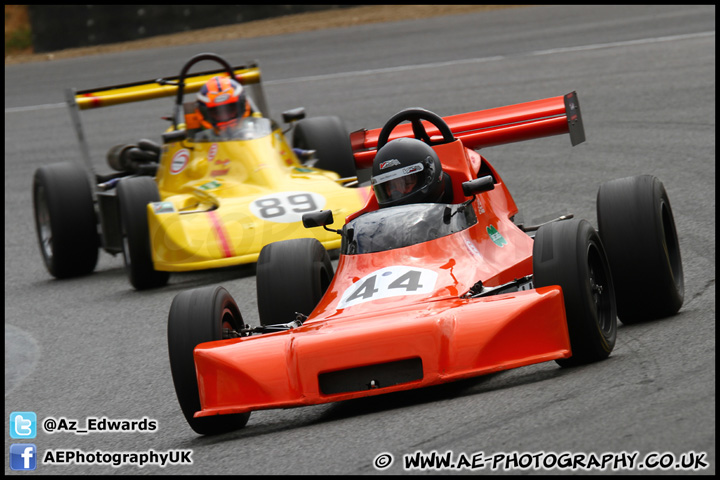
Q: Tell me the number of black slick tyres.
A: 7